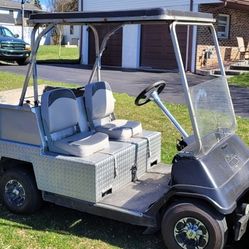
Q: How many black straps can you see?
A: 3